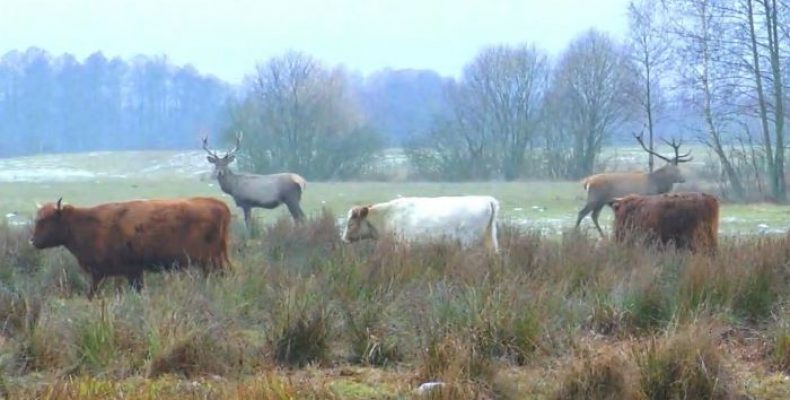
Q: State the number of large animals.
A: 5